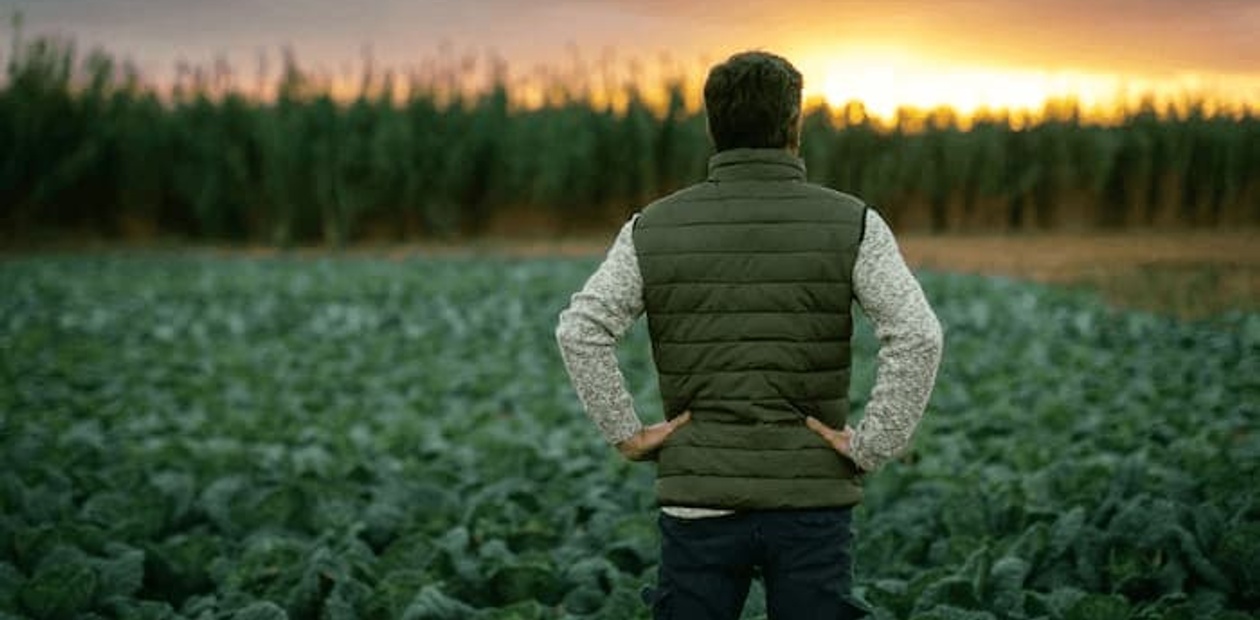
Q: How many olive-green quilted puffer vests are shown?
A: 1